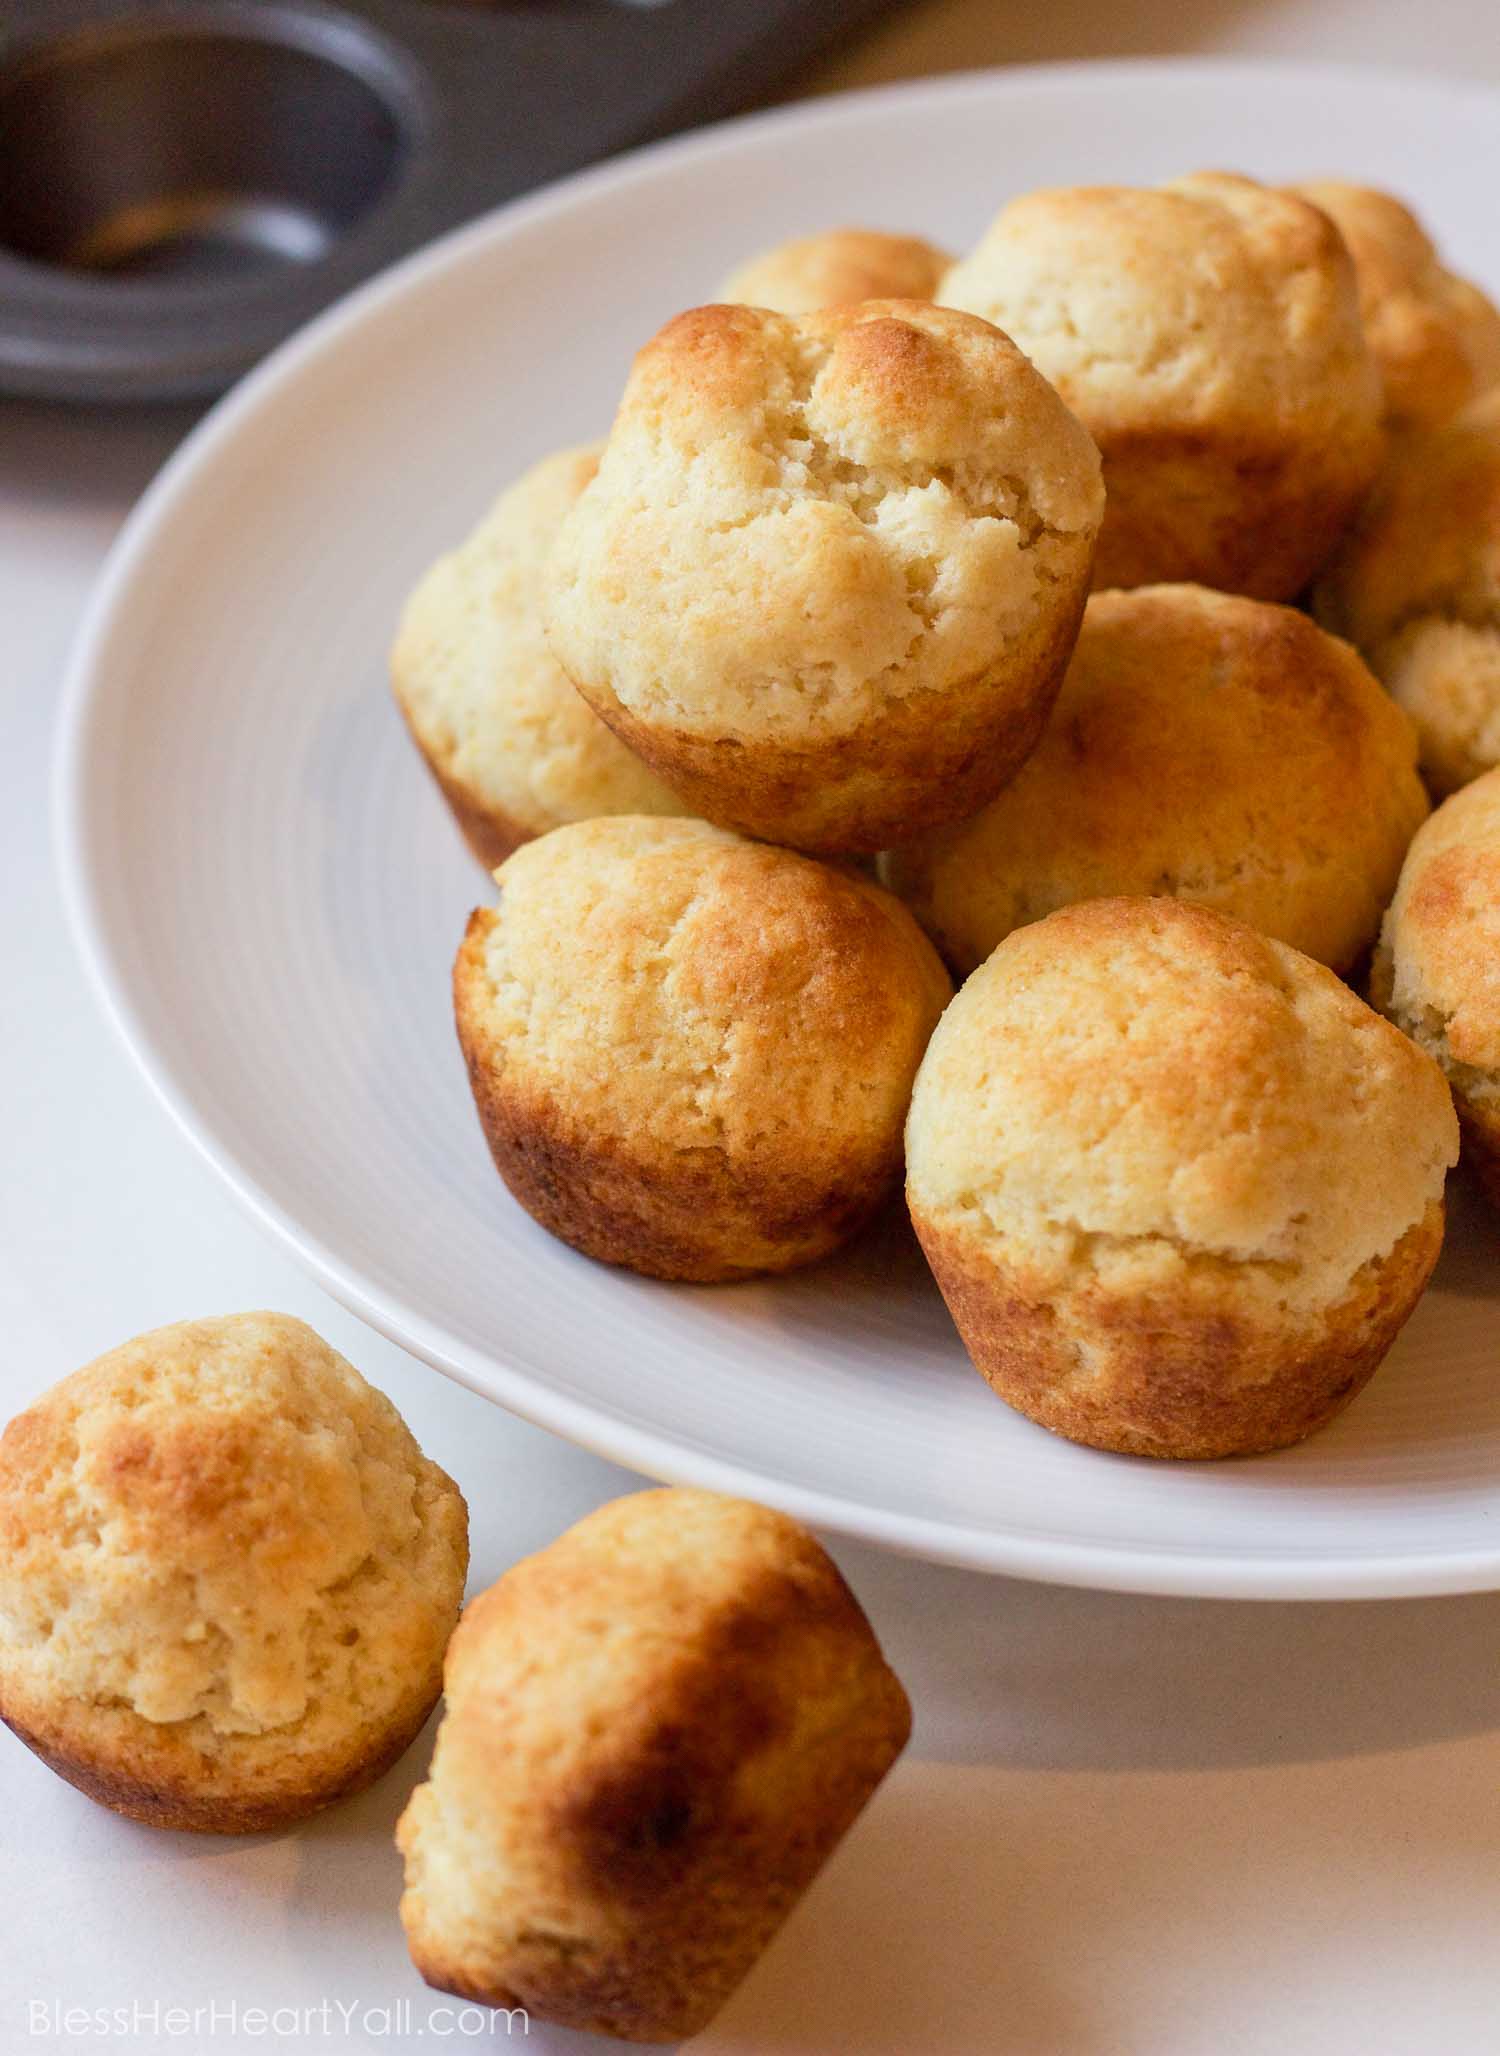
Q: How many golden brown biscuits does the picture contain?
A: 12